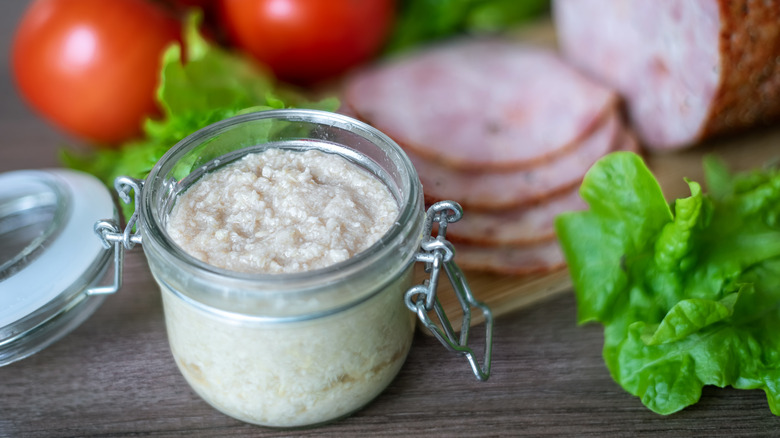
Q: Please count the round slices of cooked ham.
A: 4